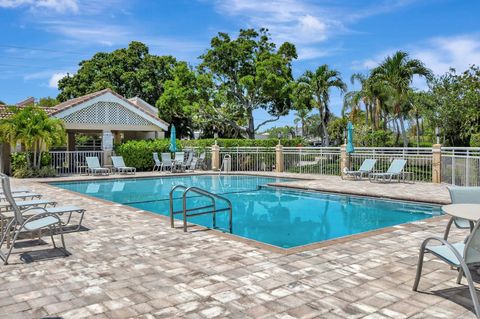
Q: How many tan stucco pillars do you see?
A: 4